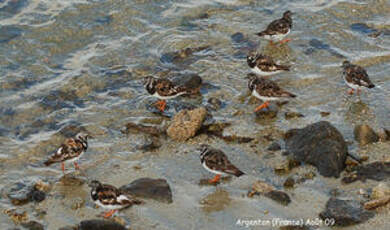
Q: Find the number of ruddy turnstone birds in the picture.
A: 8